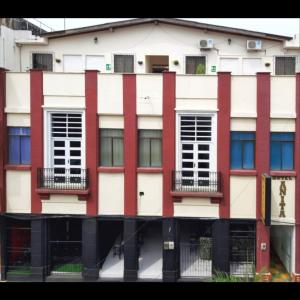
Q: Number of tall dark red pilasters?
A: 8